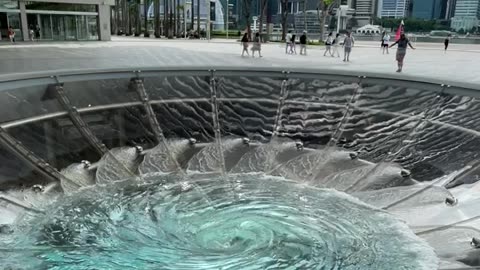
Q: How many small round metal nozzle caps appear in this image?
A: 10